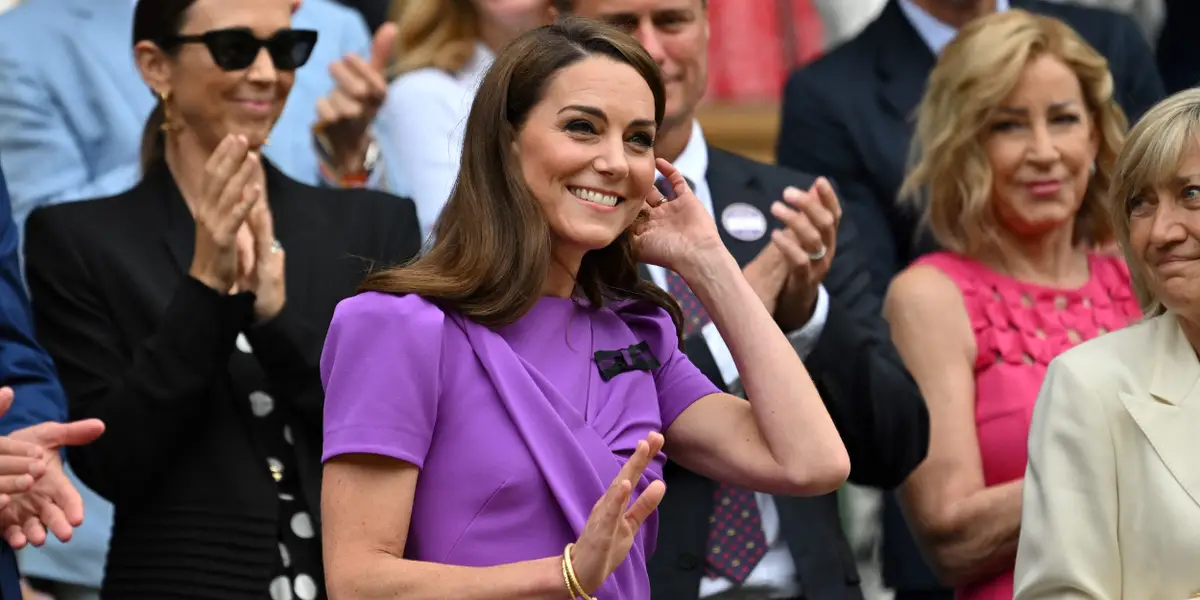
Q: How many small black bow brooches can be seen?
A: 1